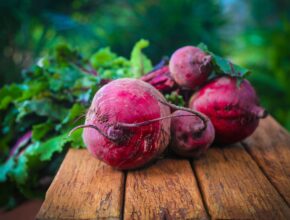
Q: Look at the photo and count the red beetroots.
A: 4